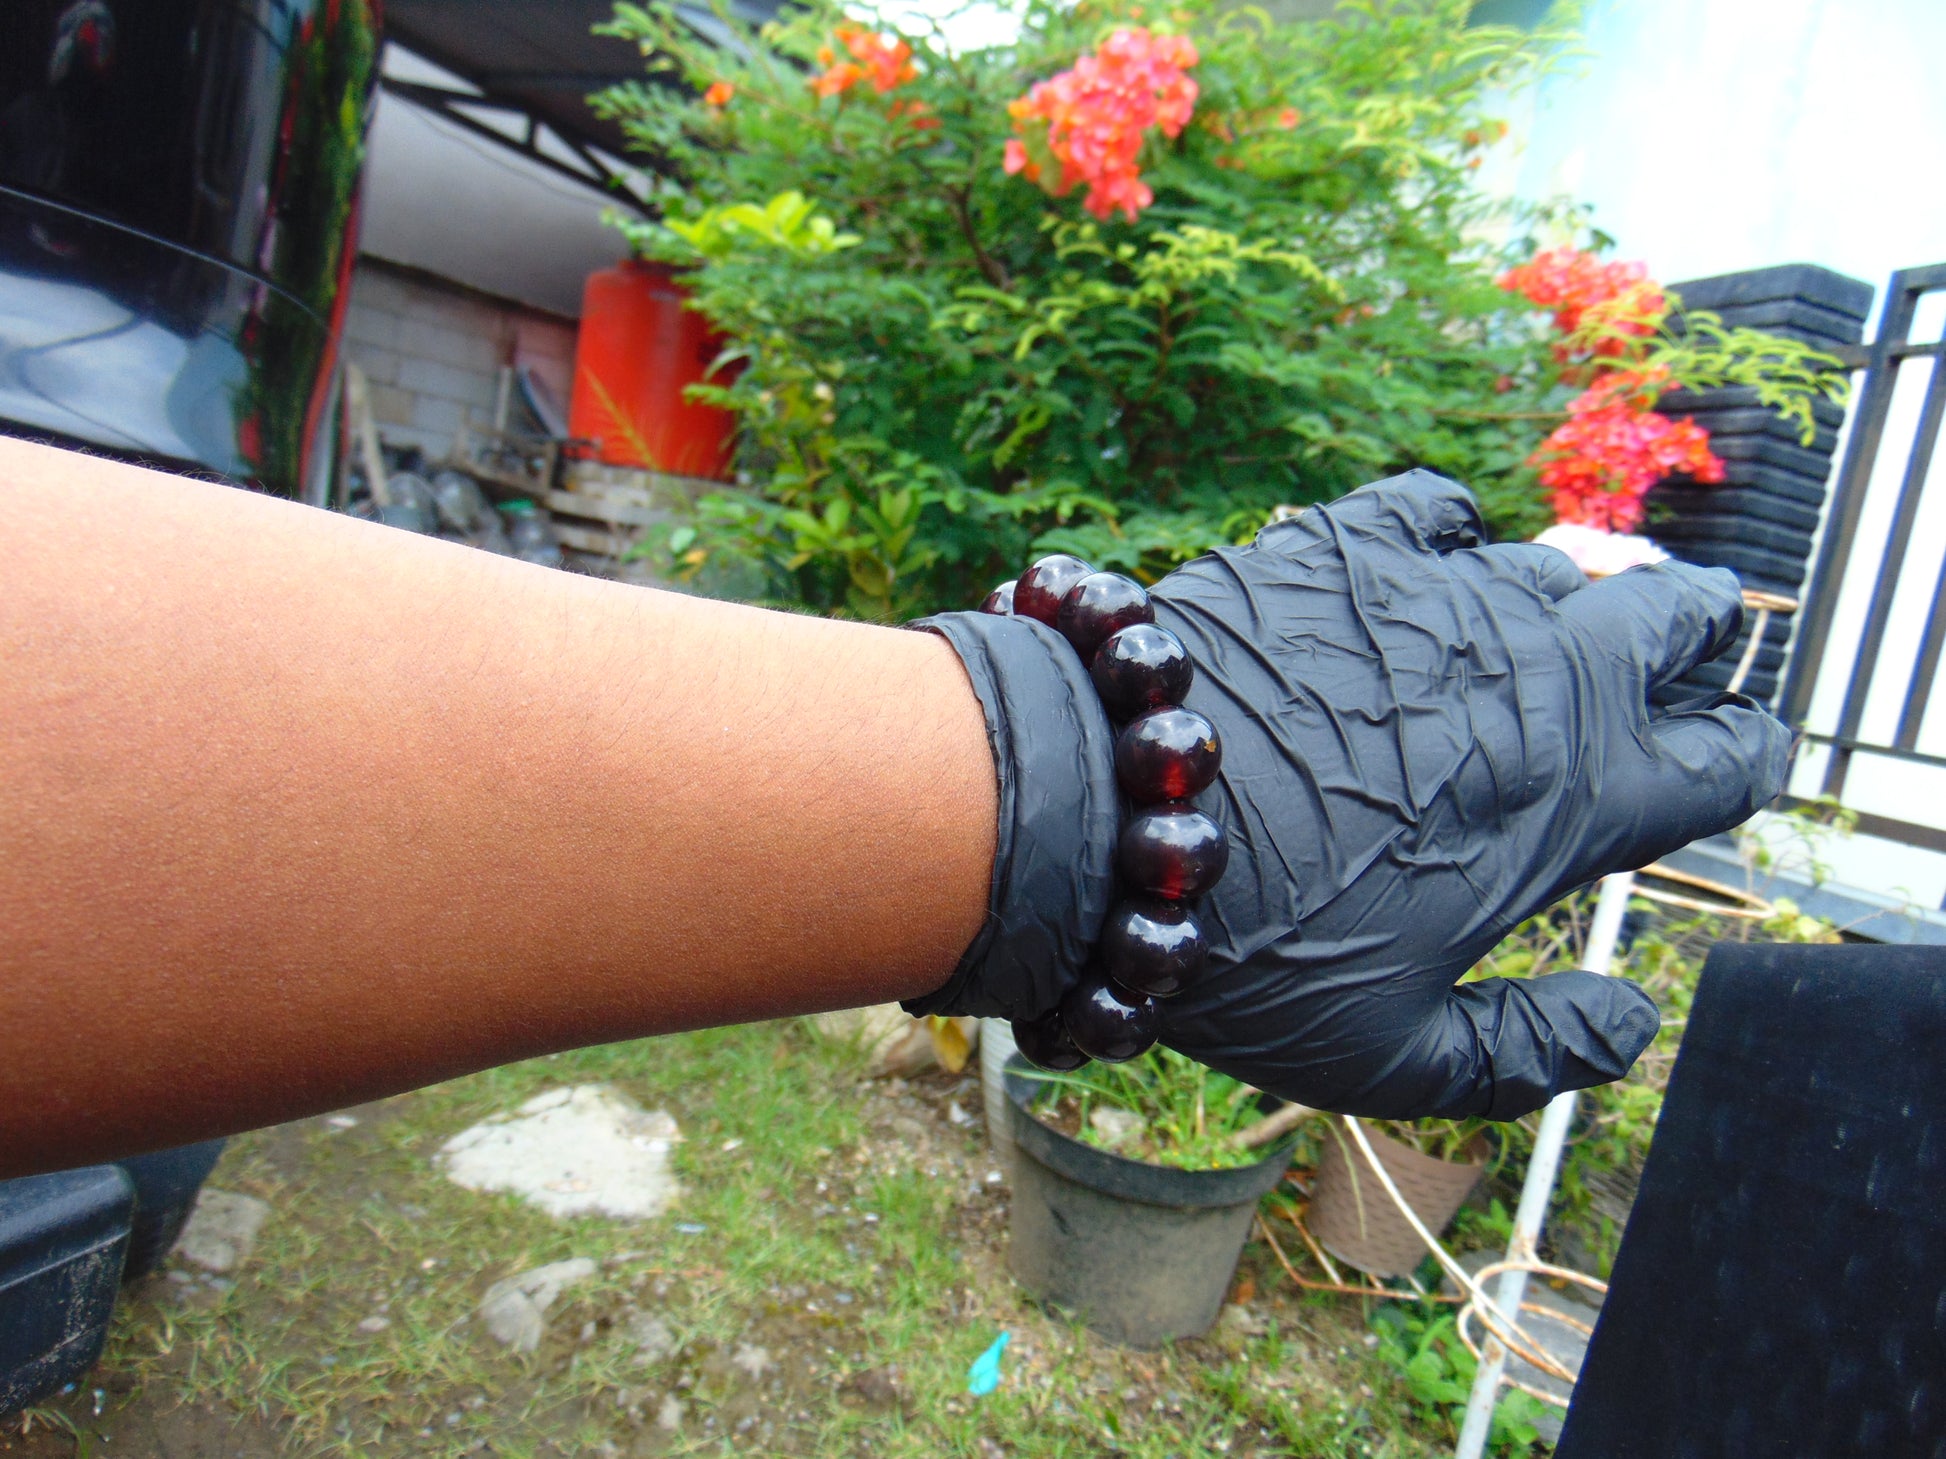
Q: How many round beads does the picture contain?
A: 9